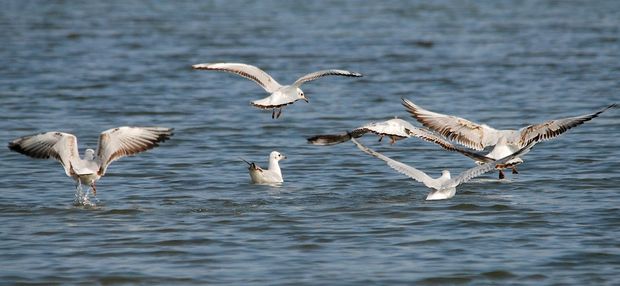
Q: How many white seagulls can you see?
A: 6